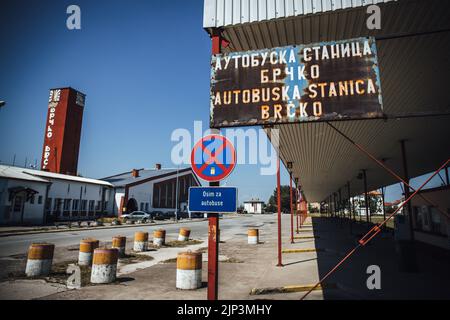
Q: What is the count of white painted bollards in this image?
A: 9